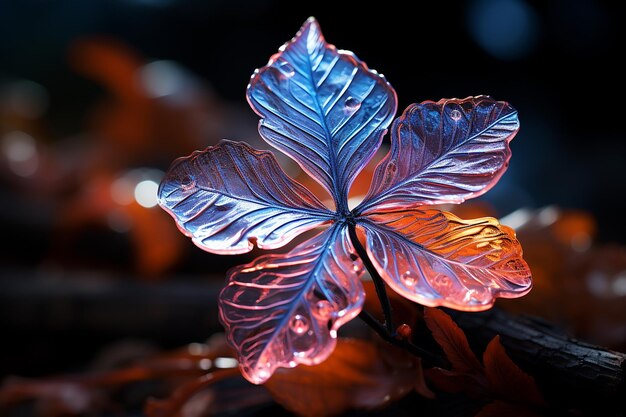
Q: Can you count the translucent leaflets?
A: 5